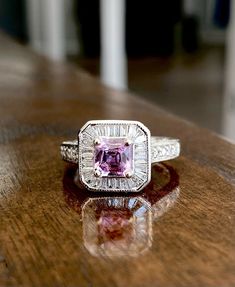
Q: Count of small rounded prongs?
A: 4